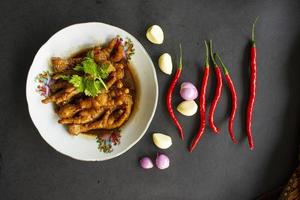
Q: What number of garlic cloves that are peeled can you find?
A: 4